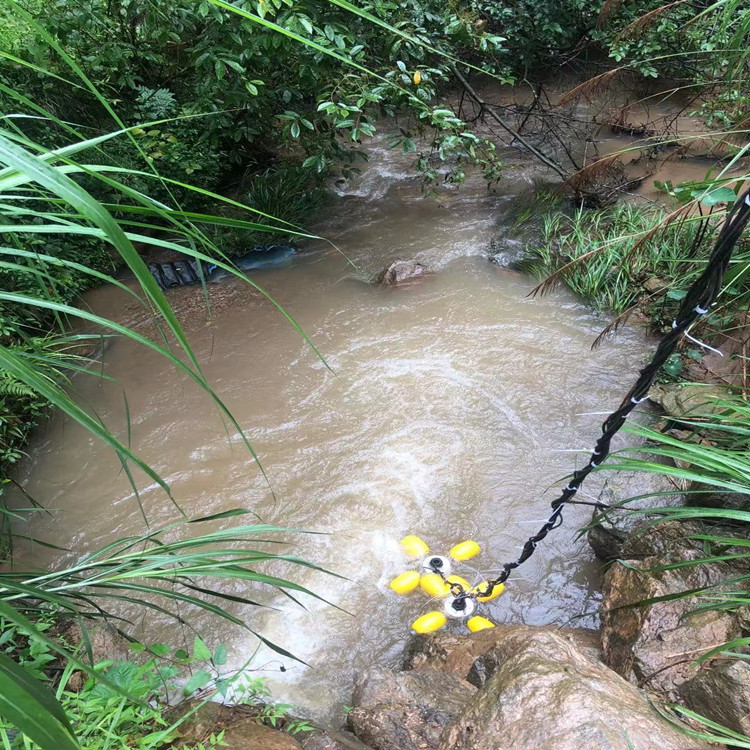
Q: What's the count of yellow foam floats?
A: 8